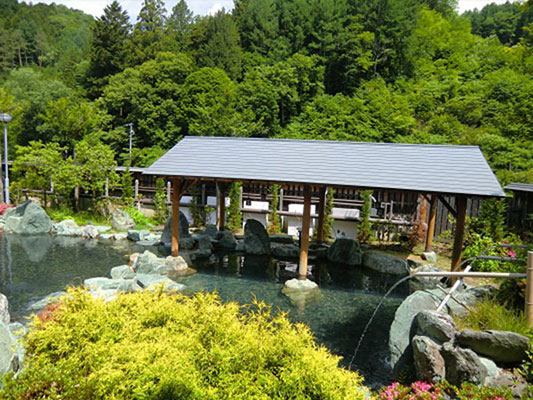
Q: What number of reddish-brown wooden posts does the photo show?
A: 6